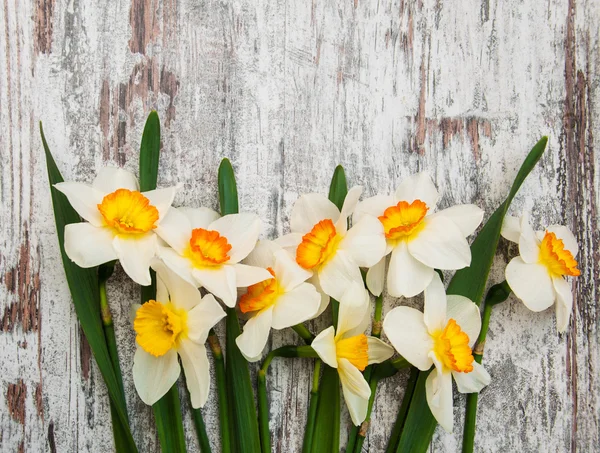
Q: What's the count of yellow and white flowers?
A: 9